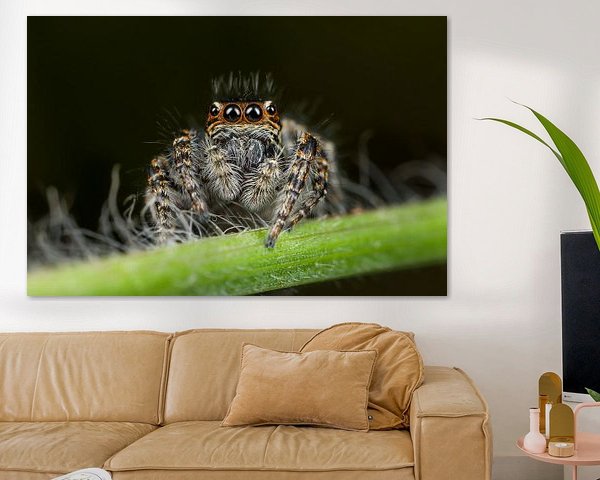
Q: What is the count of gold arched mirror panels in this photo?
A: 2